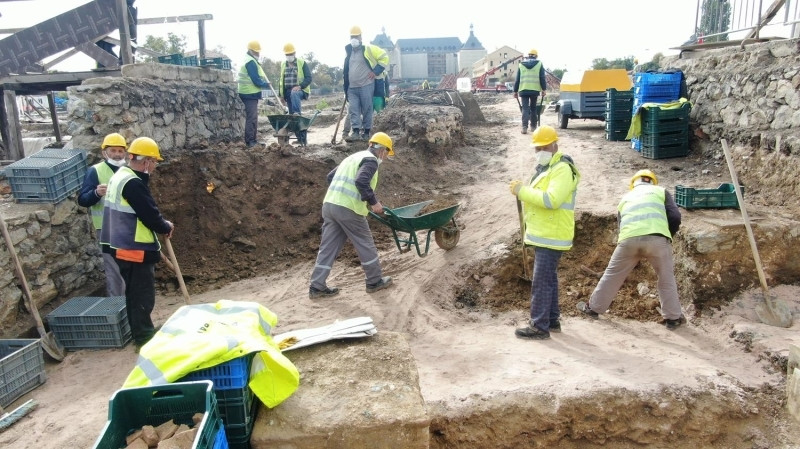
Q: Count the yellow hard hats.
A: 9